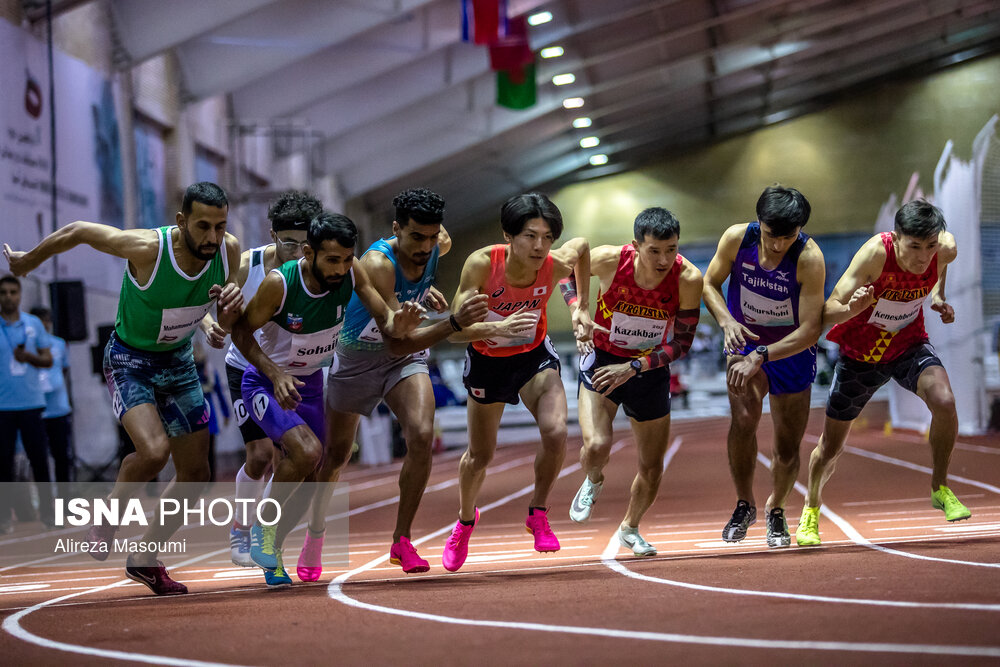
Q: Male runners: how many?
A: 8